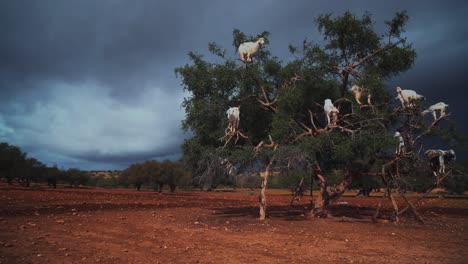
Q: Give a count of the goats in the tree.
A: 8